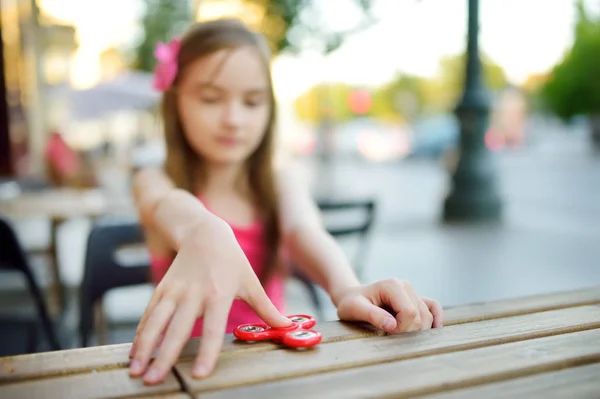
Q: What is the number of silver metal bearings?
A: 3